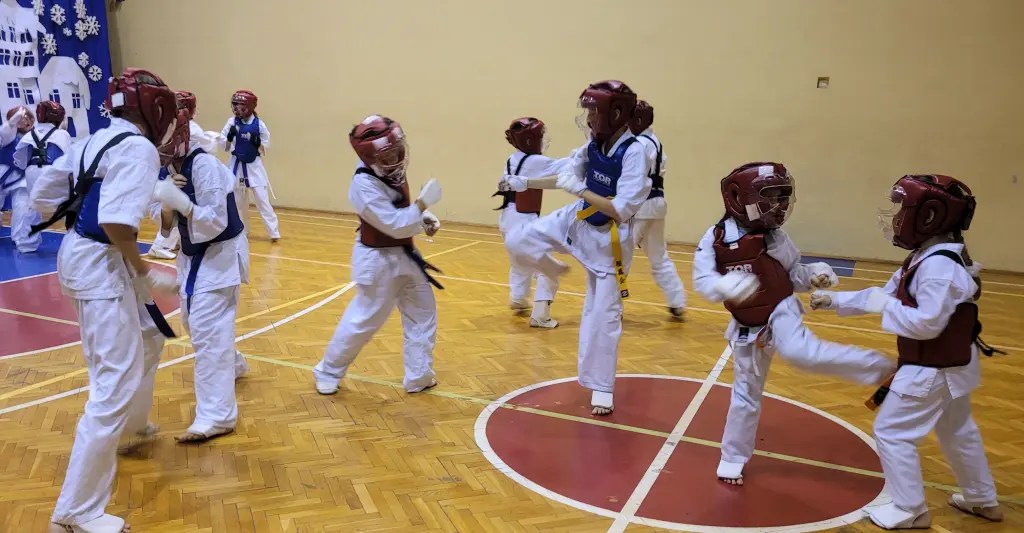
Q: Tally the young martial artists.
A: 12